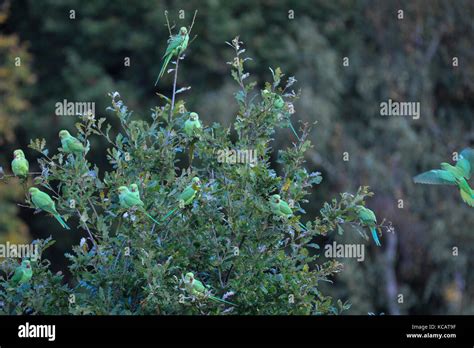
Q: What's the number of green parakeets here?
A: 14